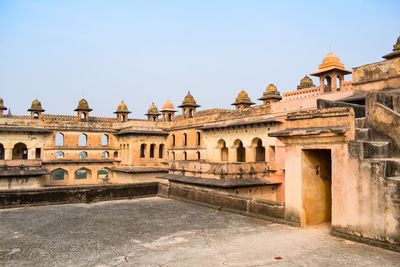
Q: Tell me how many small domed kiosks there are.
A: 12